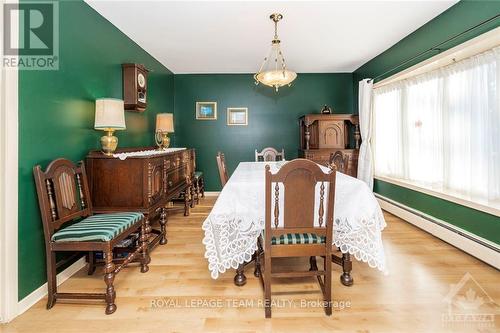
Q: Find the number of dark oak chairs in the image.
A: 6